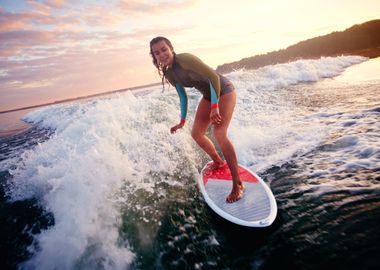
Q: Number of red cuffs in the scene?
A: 2